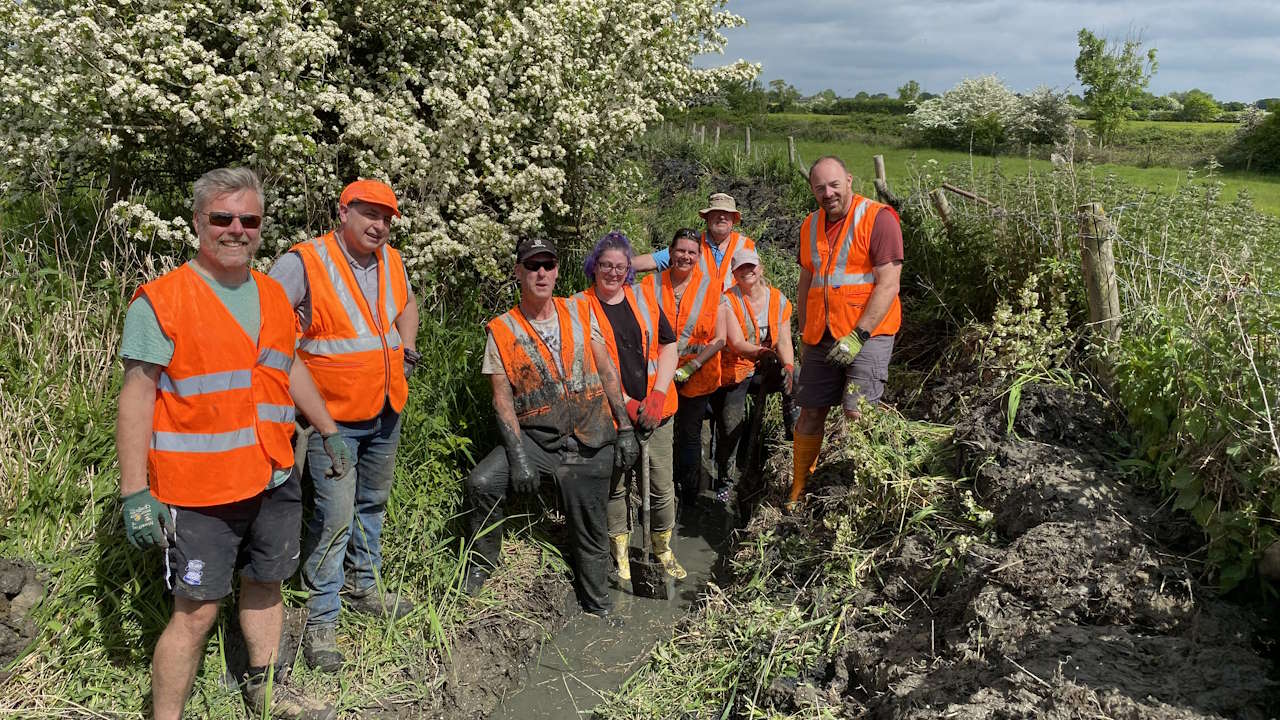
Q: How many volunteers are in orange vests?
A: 8